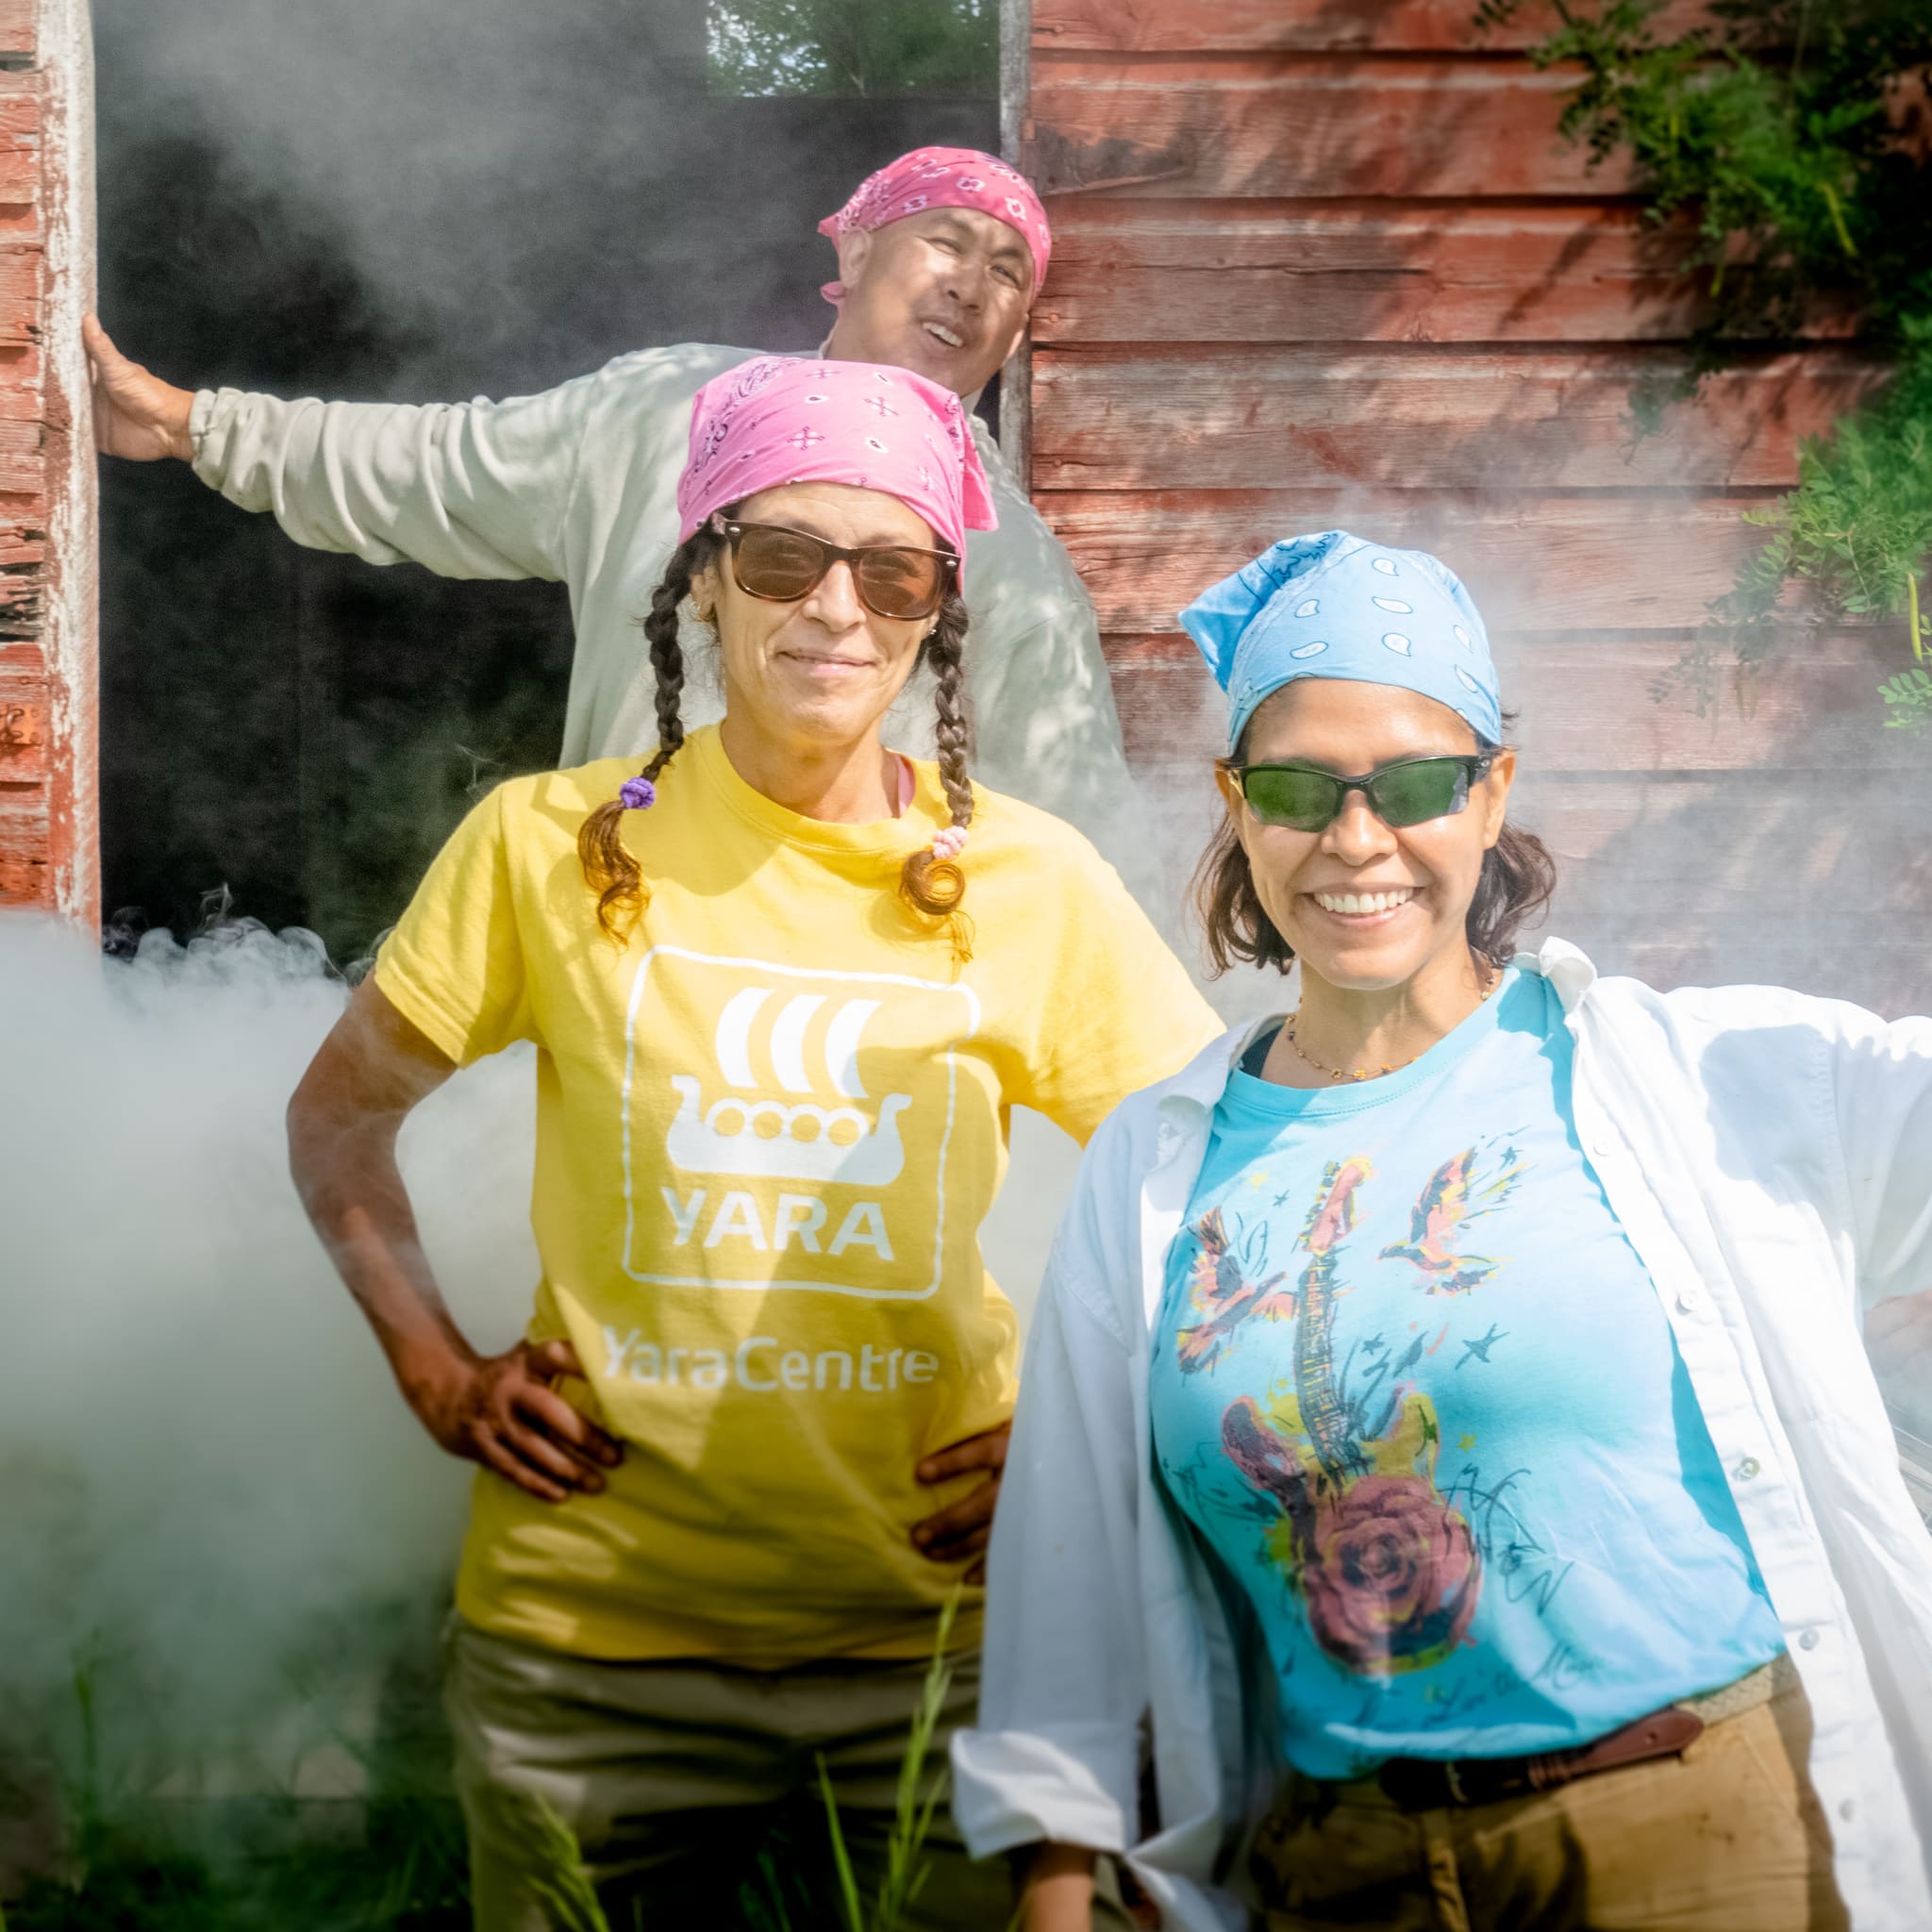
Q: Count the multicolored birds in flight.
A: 2